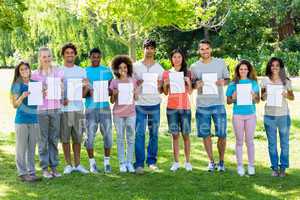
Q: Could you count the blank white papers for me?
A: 10